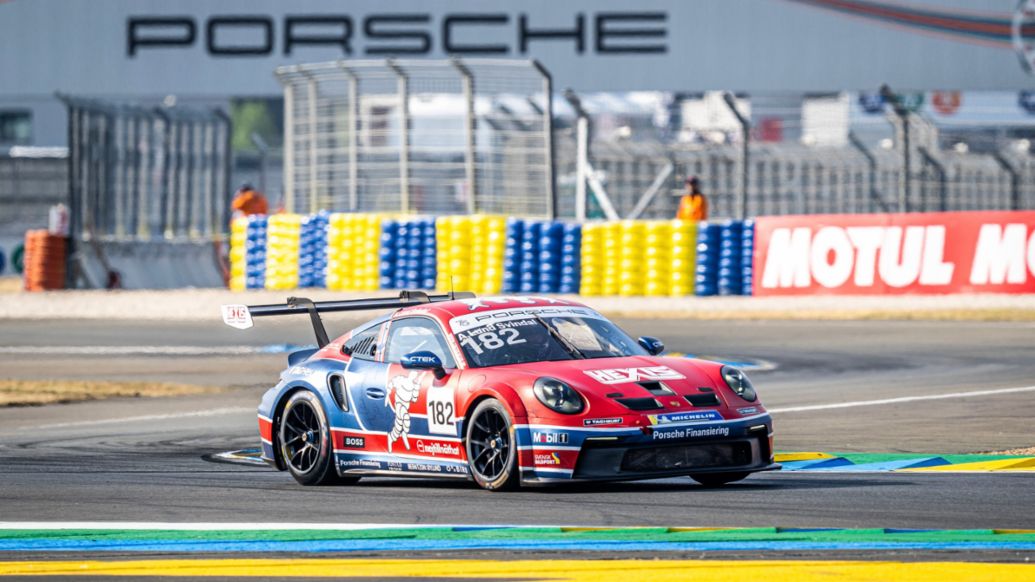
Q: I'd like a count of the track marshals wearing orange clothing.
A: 2